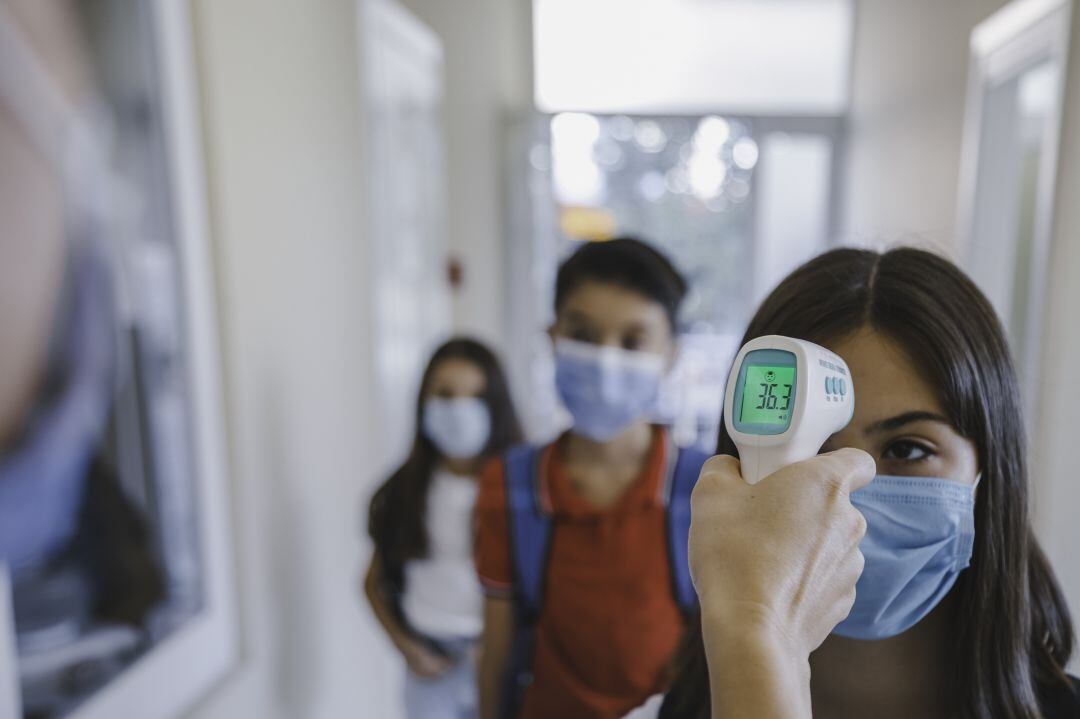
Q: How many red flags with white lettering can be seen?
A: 0